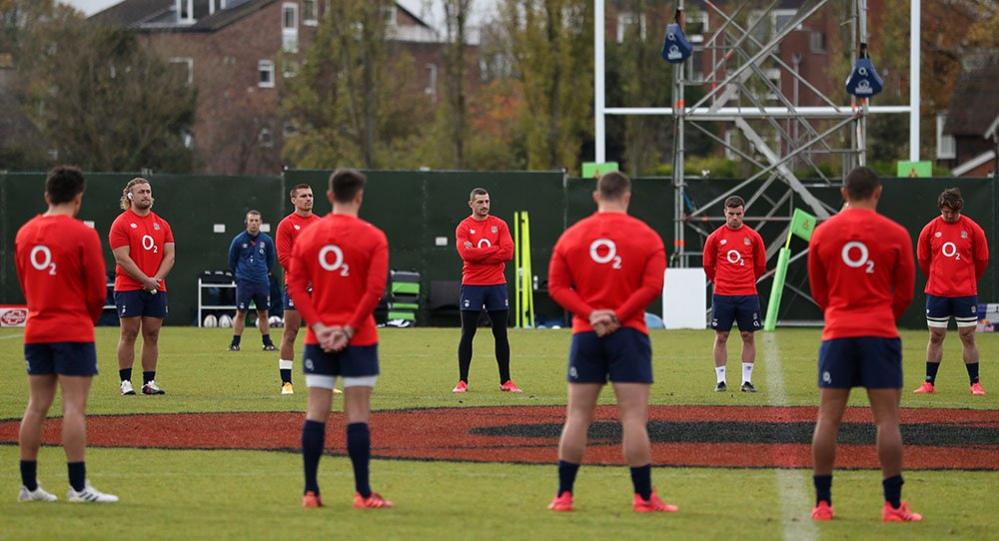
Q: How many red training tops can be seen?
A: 9